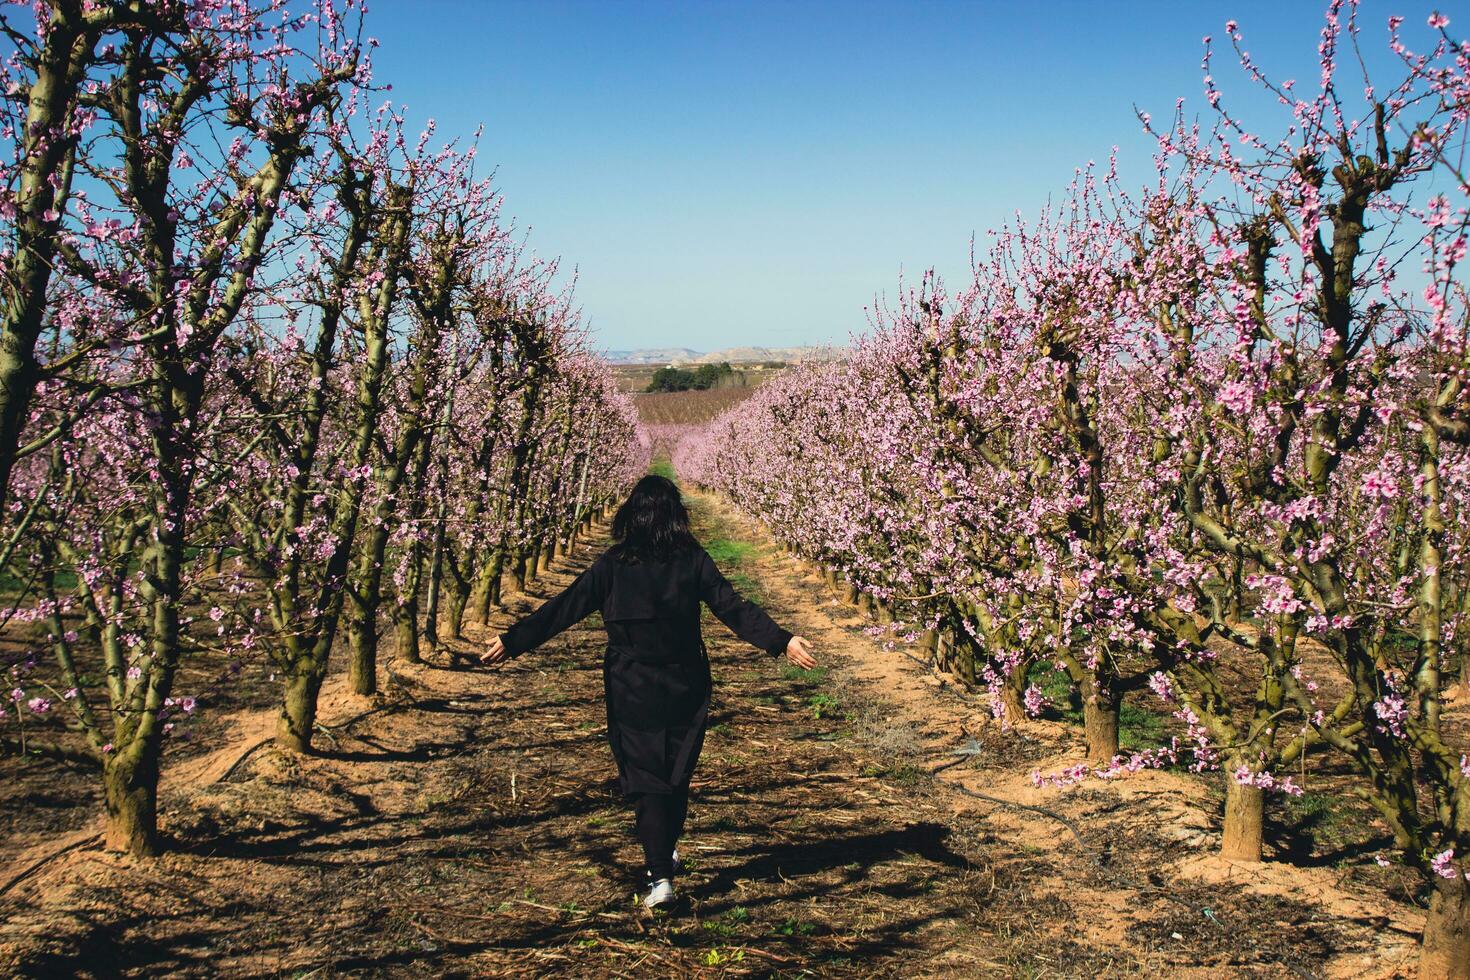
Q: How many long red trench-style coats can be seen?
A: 0